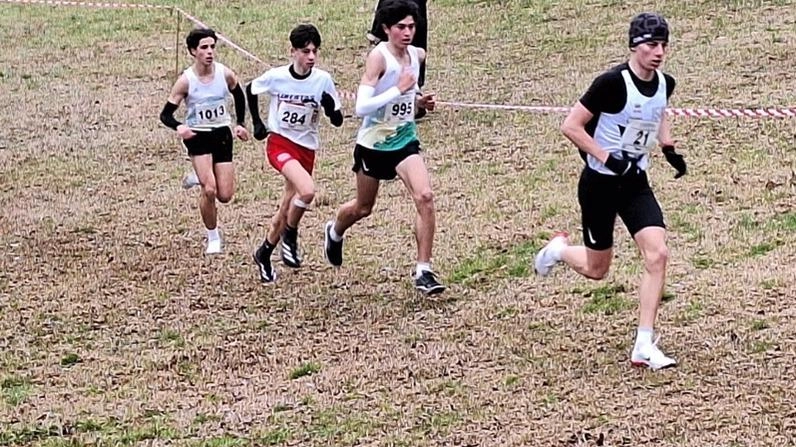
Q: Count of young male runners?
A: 4